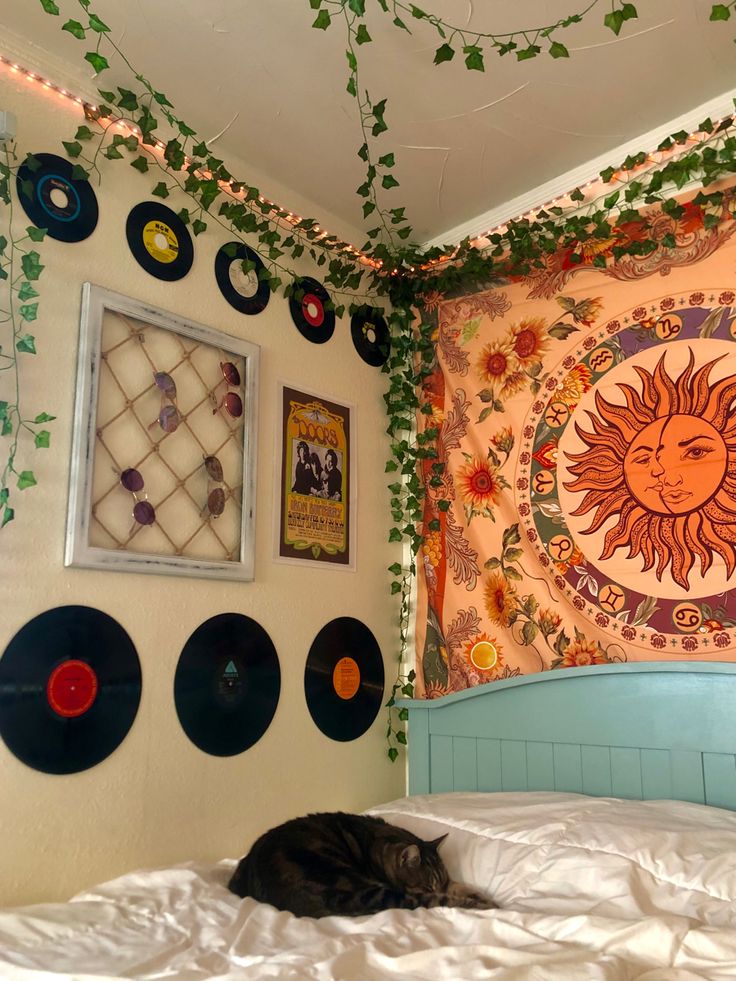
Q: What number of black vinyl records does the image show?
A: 8